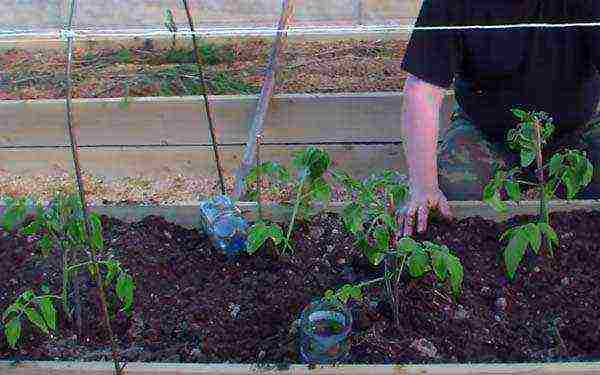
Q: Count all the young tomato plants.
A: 4